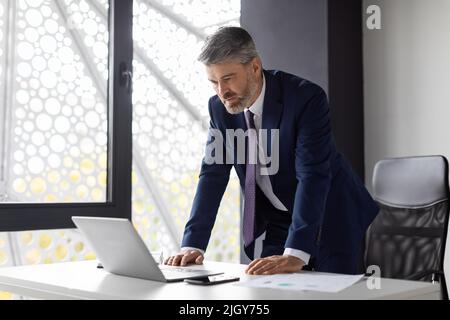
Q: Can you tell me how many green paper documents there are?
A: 0